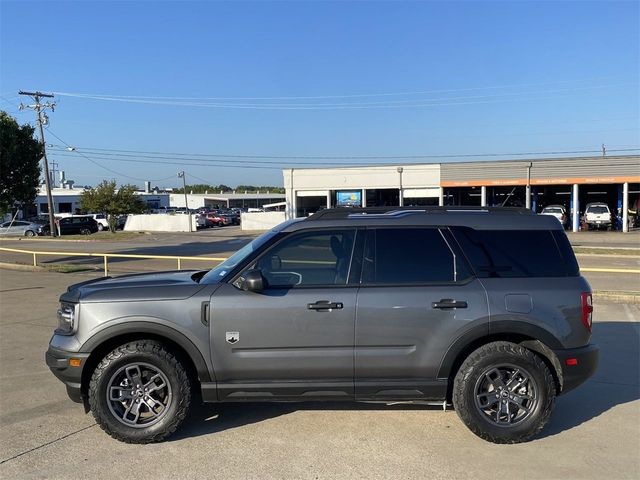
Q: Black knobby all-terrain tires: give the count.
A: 2